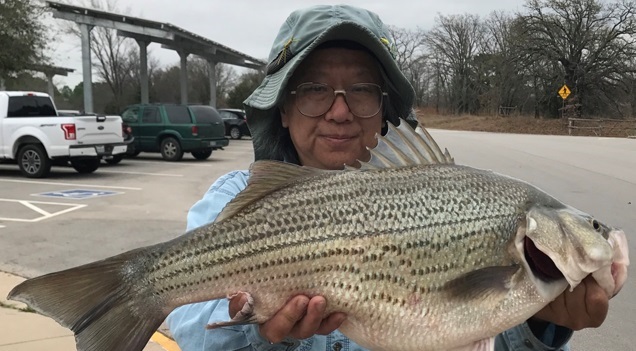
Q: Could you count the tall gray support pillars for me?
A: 4